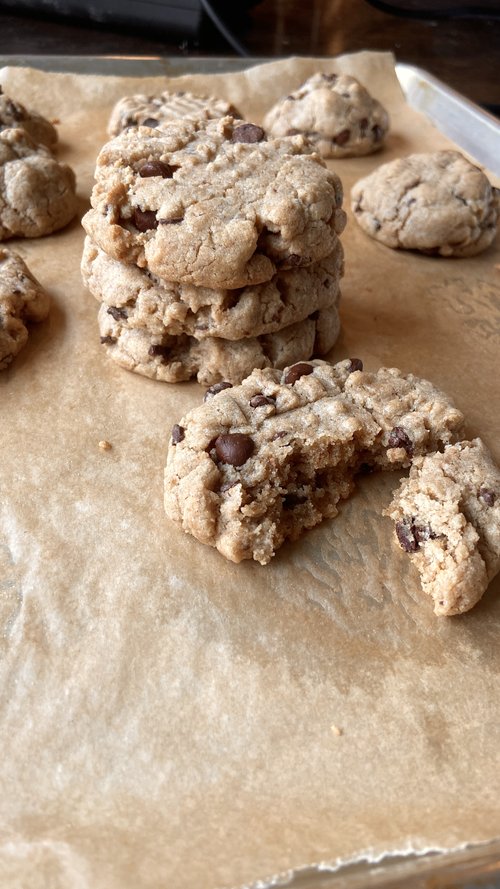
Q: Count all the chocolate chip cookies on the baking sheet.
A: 10